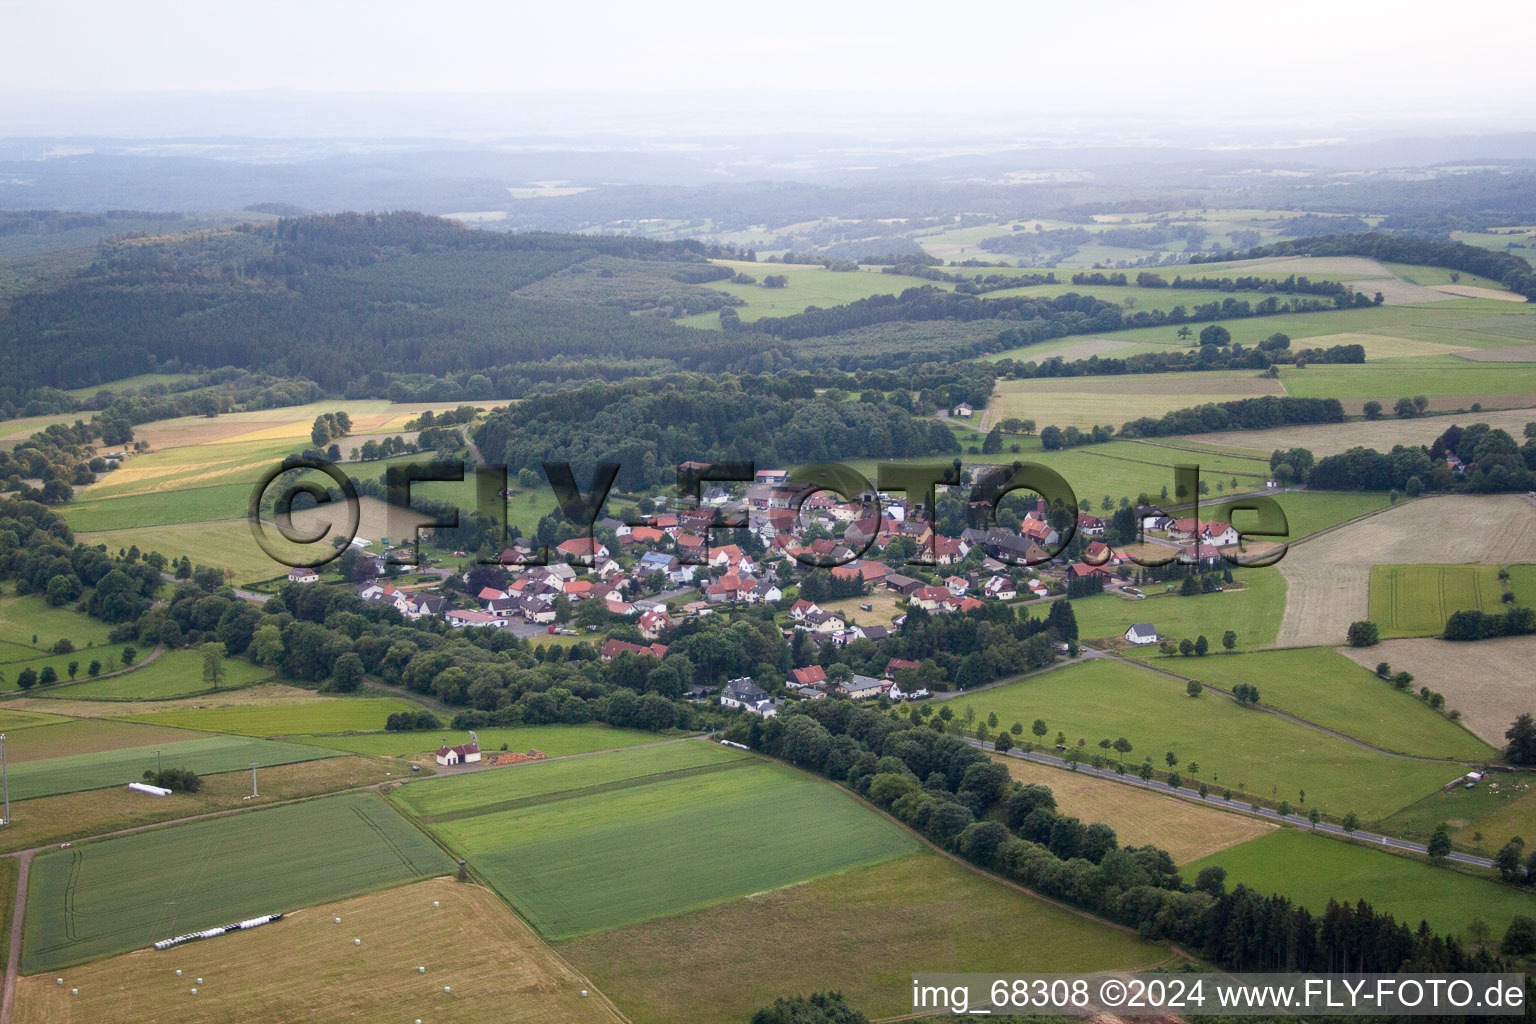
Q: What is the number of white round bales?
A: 12